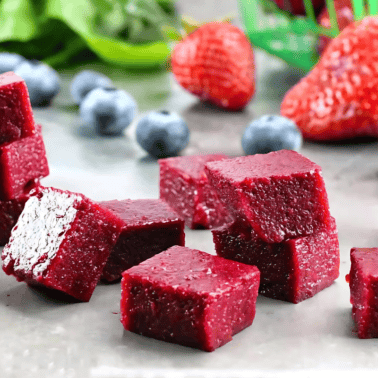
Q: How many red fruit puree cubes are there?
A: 10